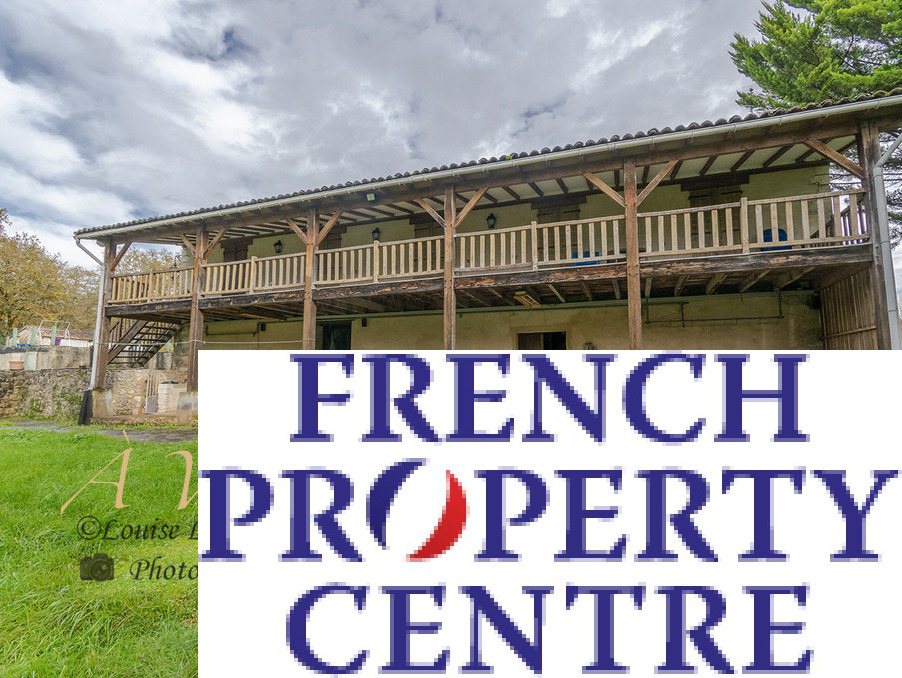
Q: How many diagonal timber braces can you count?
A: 10